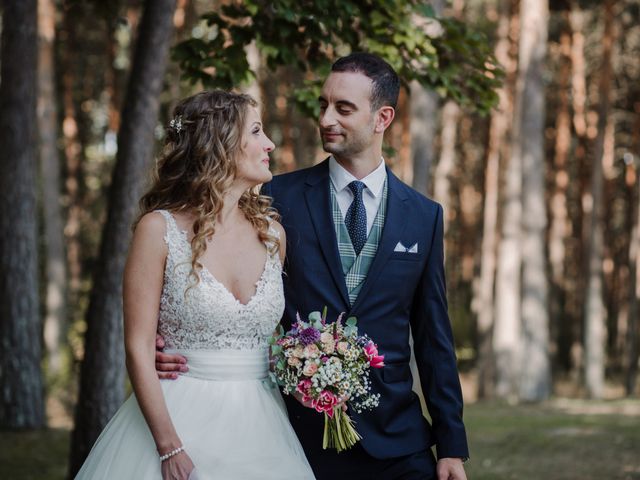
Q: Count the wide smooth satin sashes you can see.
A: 1